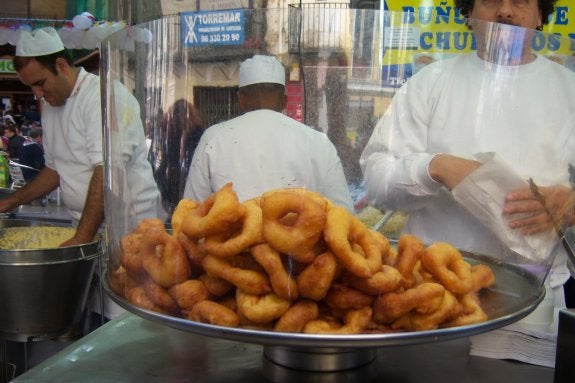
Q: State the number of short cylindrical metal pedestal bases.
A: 1